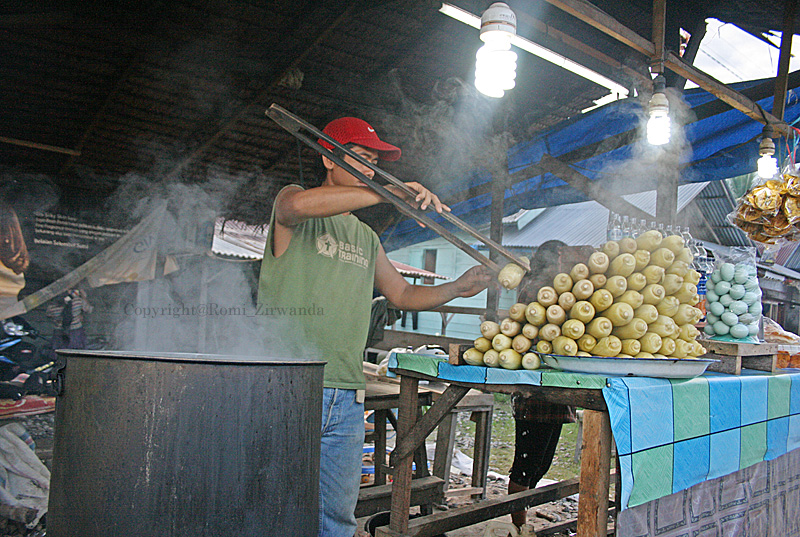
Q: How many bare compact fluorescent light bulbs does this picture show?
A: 3